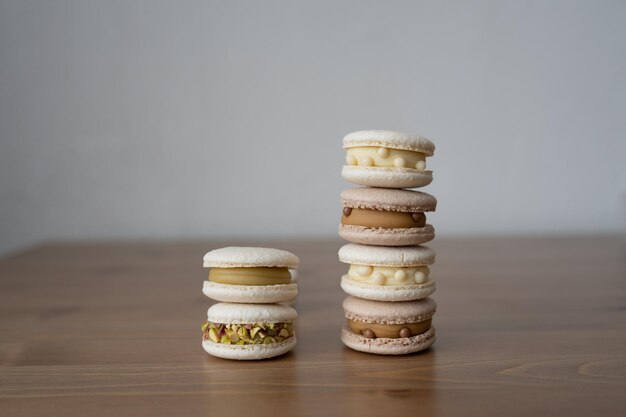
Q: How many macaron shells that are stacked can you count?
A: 12